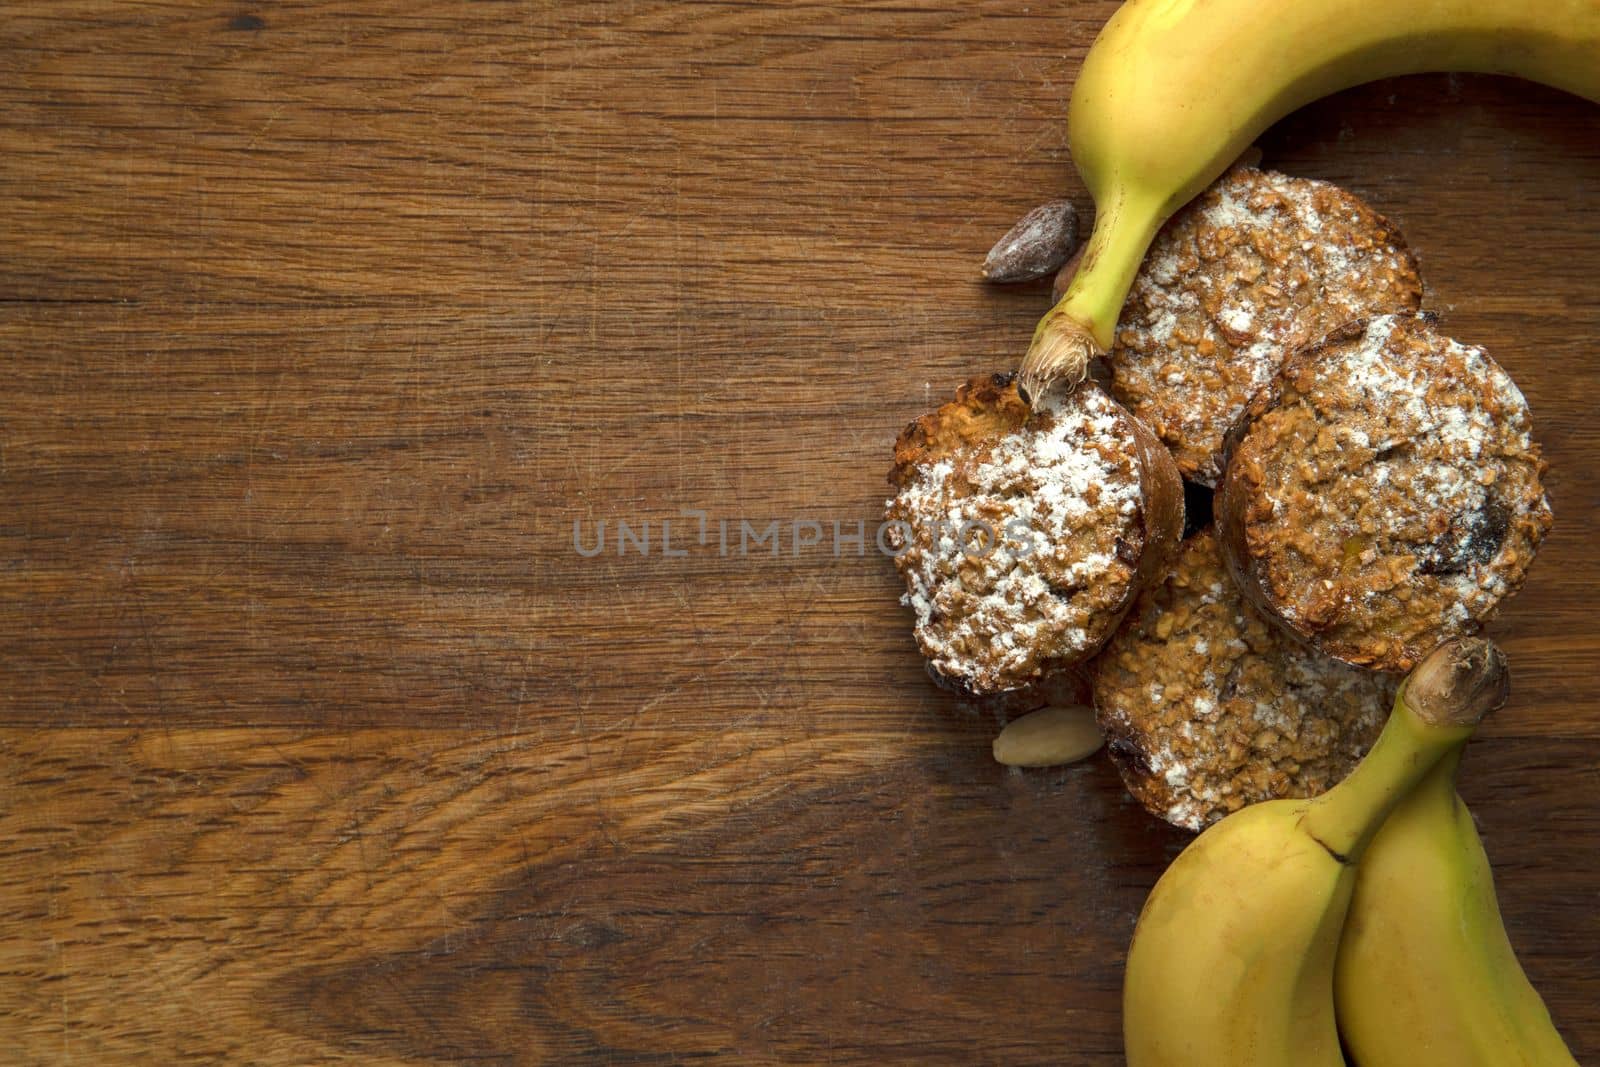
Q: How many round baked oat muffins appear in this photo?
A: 4